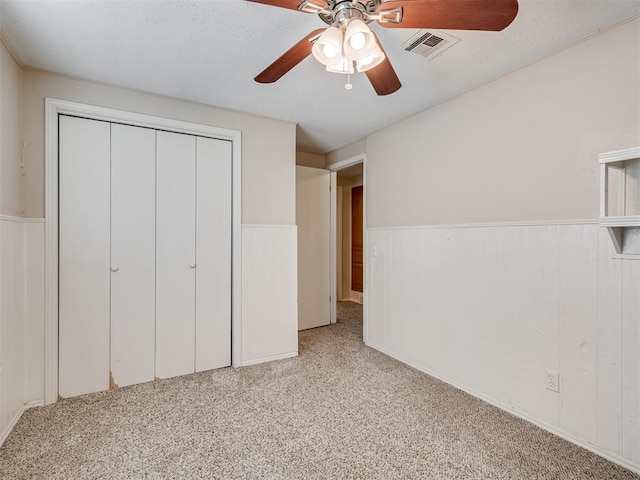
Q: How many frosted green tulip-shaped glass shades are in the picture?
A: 0